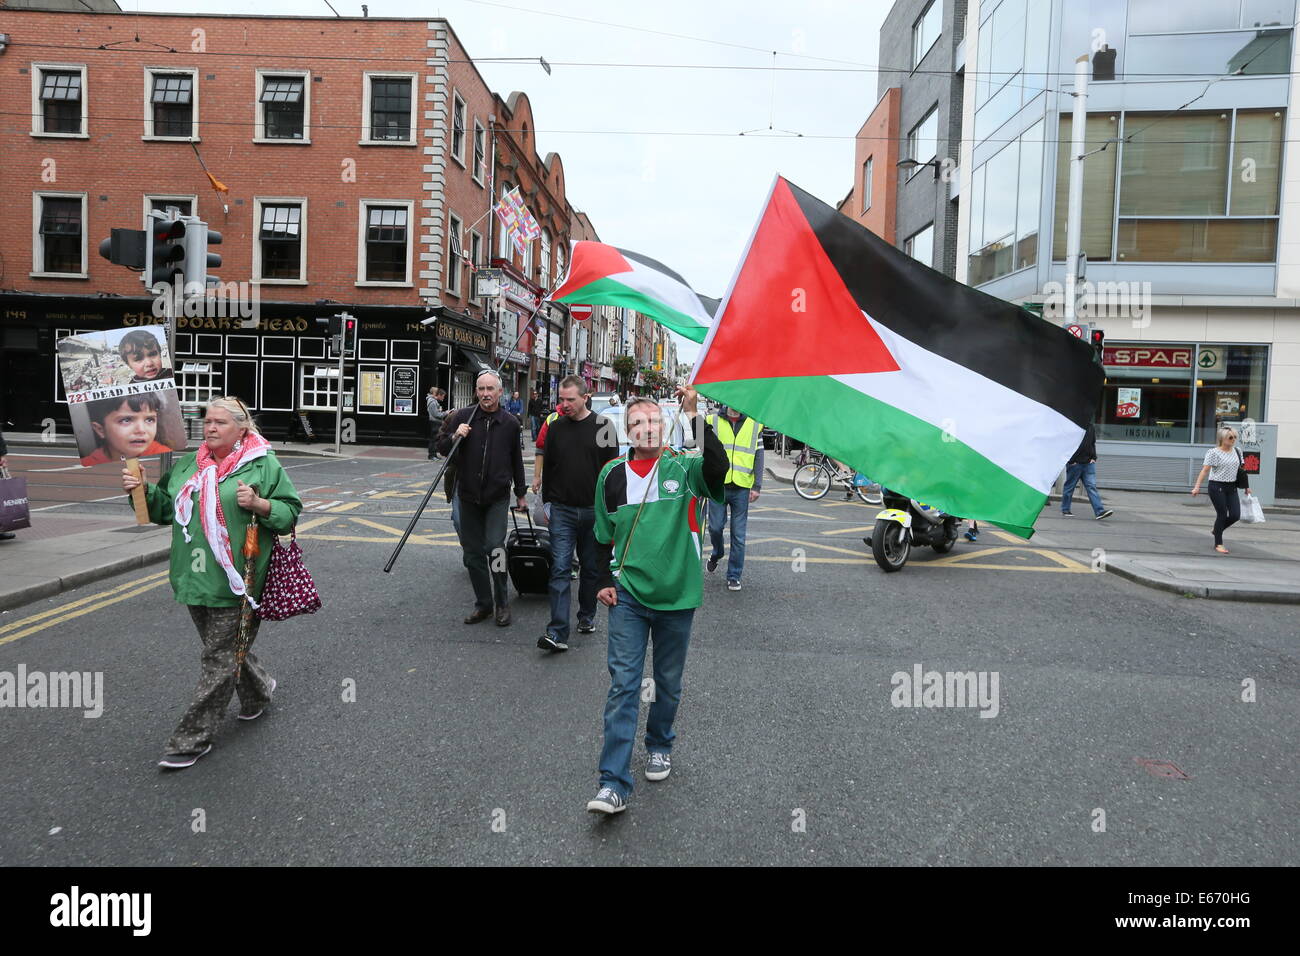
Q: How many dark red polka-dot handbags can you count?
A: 1